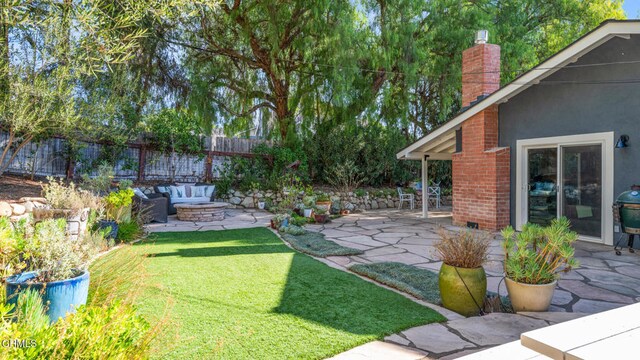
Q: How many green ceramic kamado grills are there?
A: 1